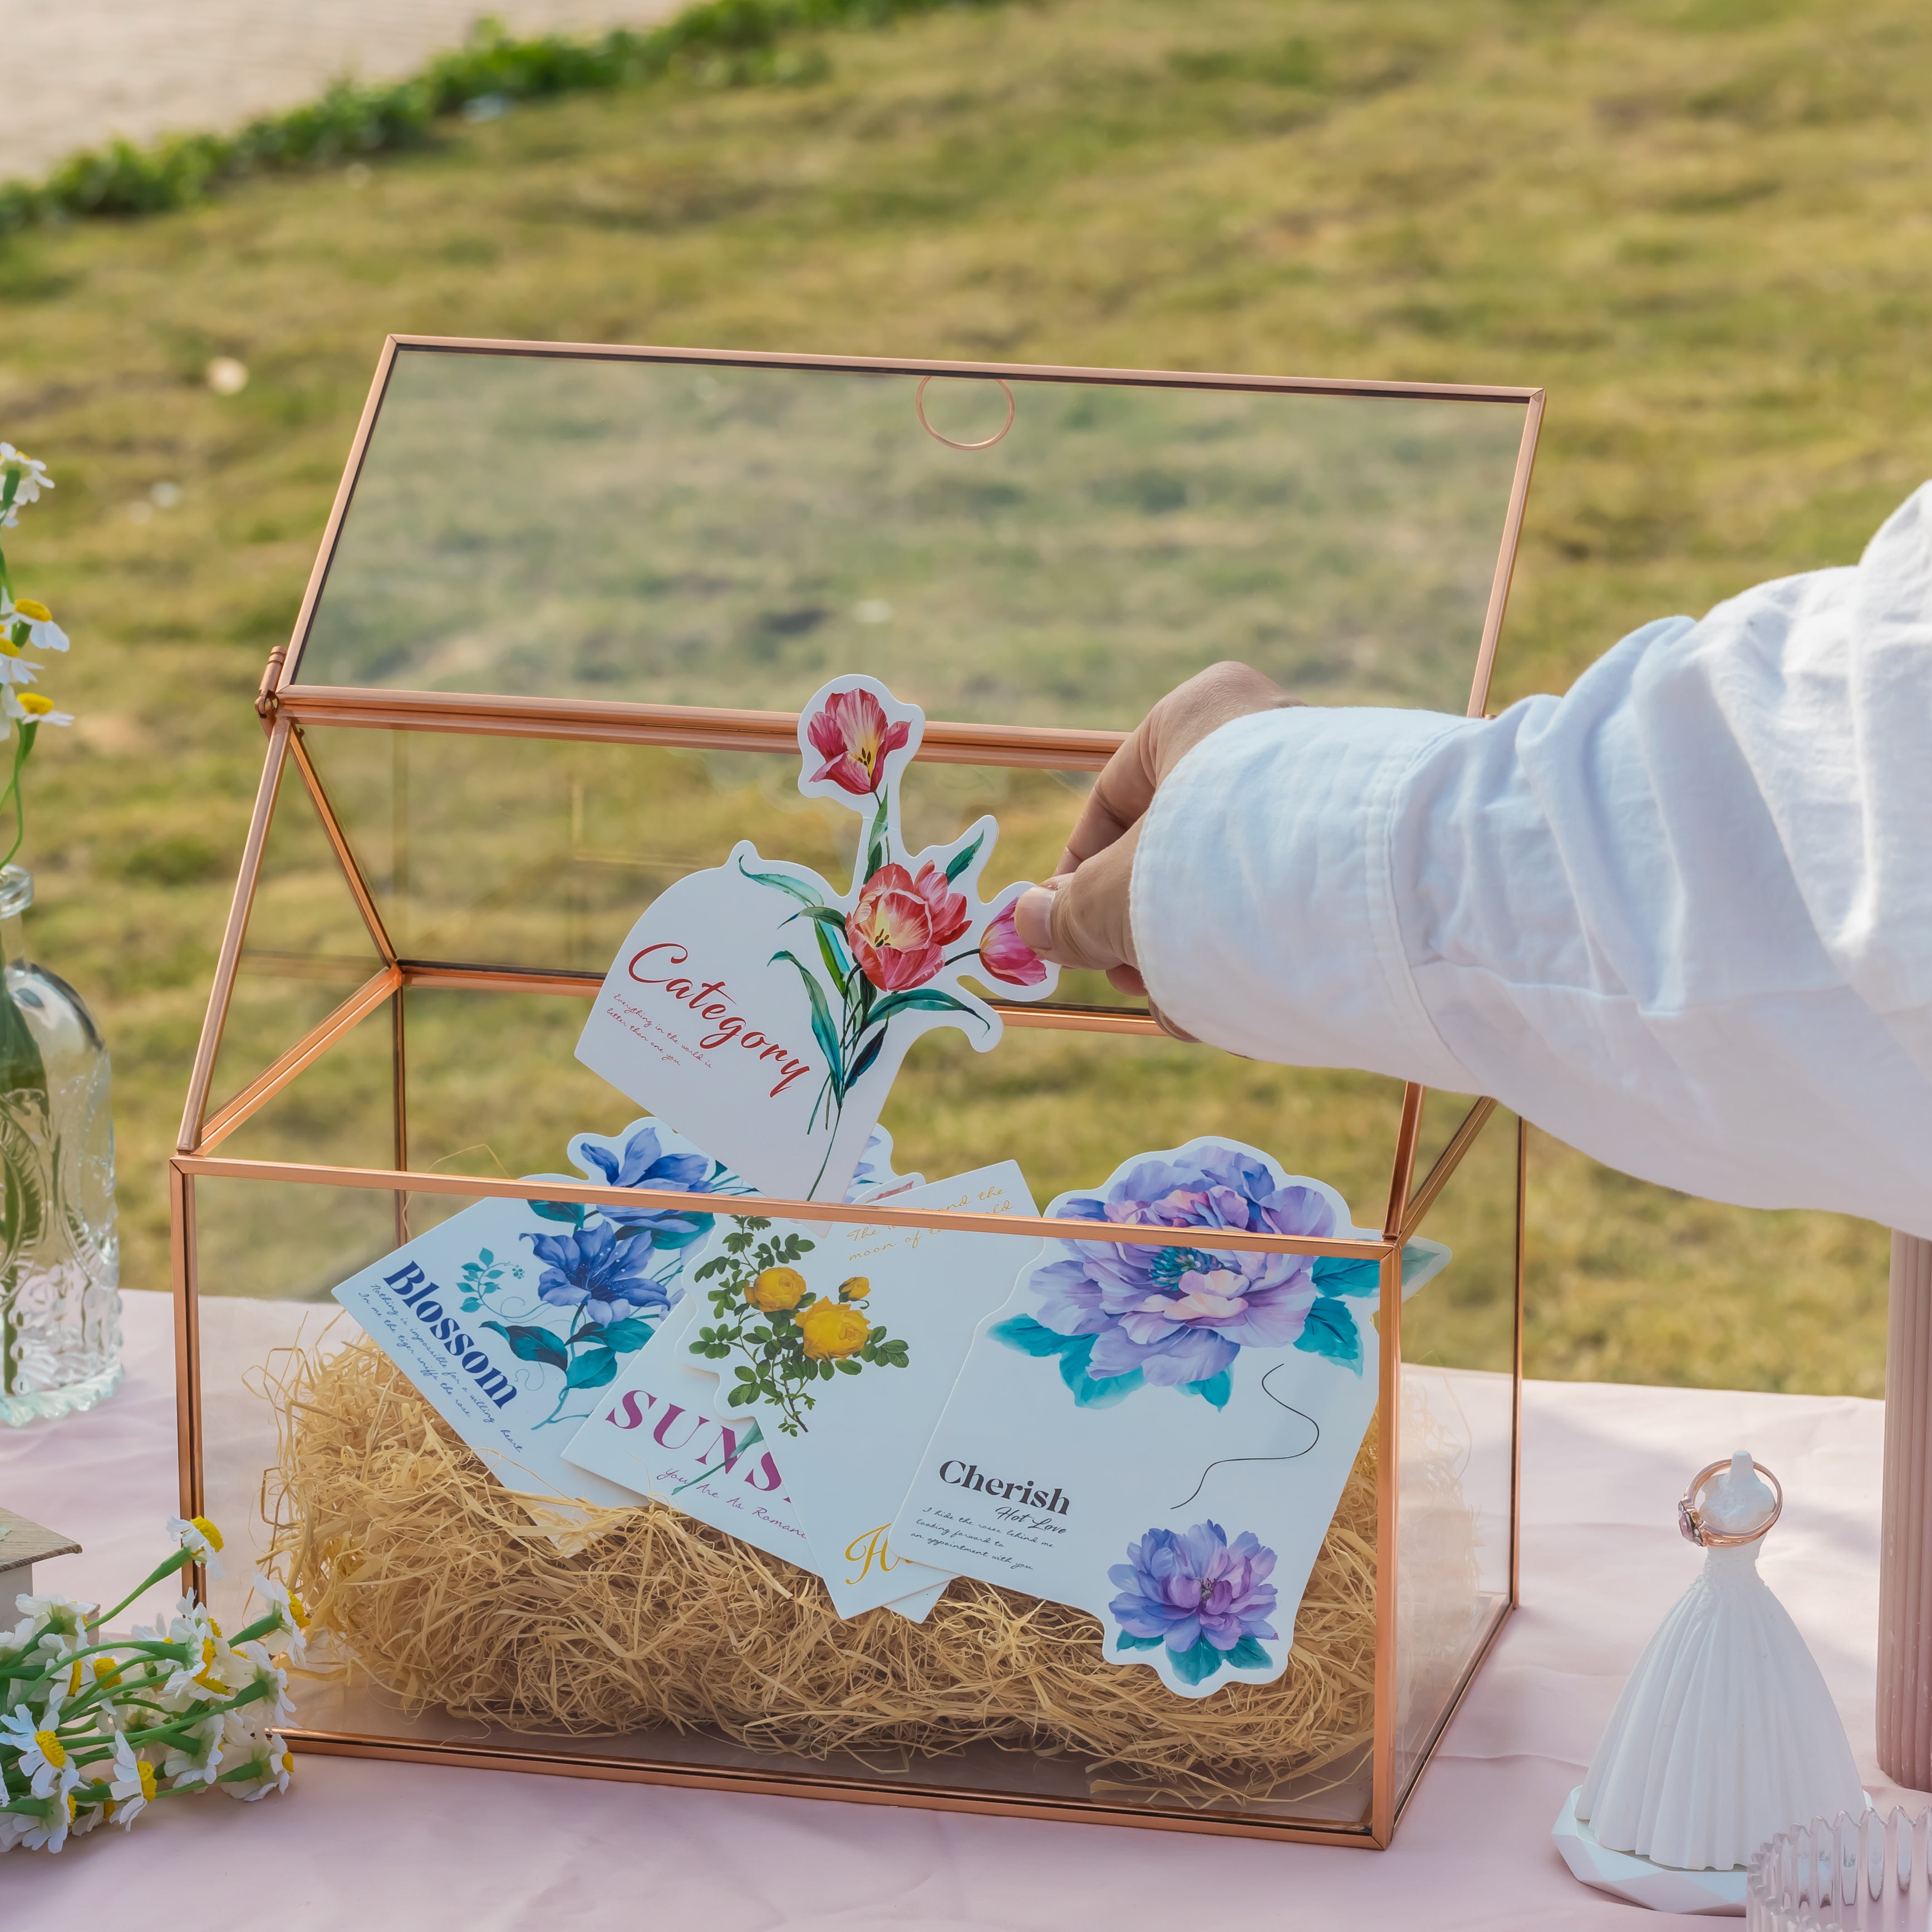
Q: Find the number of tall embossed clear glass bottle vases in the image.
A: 1